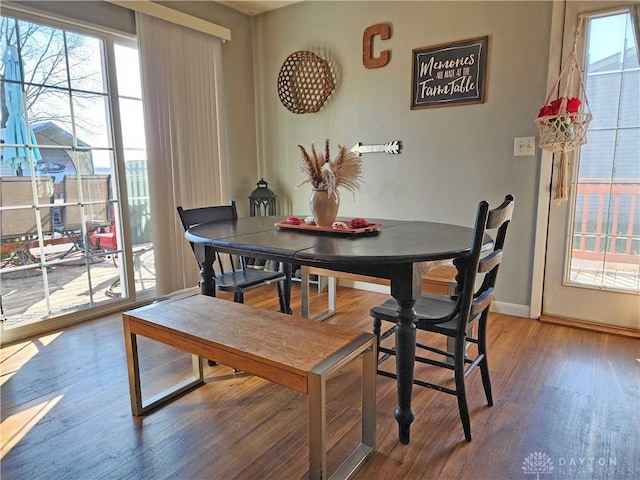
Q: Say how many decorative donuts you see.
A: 4